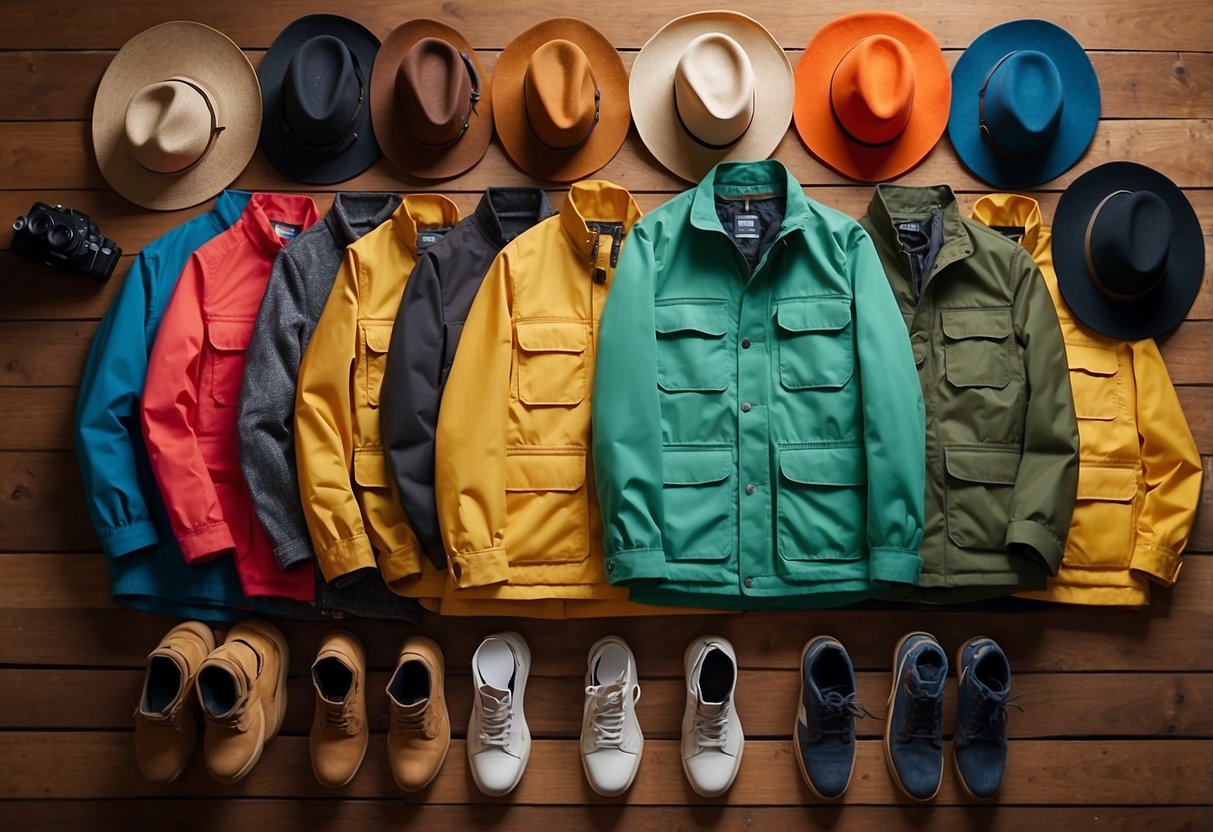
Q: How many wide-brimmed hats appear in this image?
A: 8